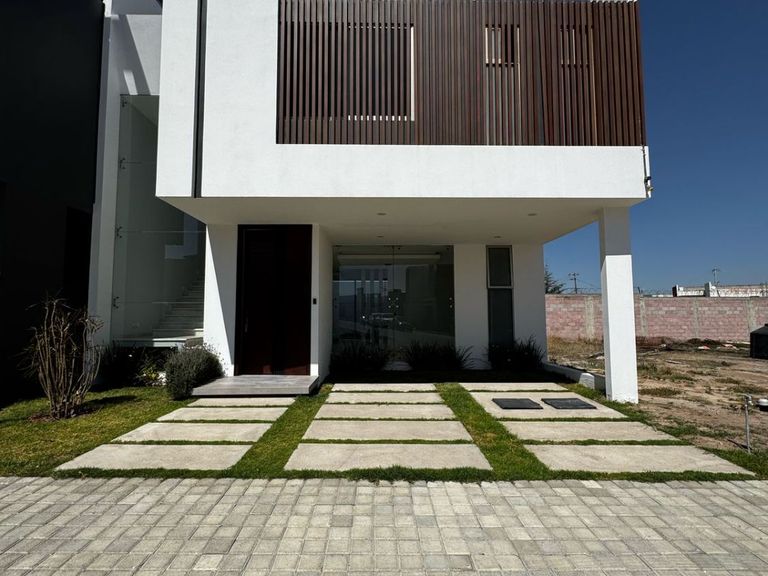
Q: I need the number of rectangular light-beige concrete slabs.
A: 13